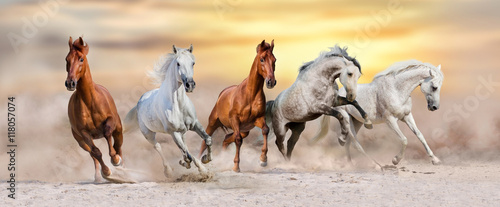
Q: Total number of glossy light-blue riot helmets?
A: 0